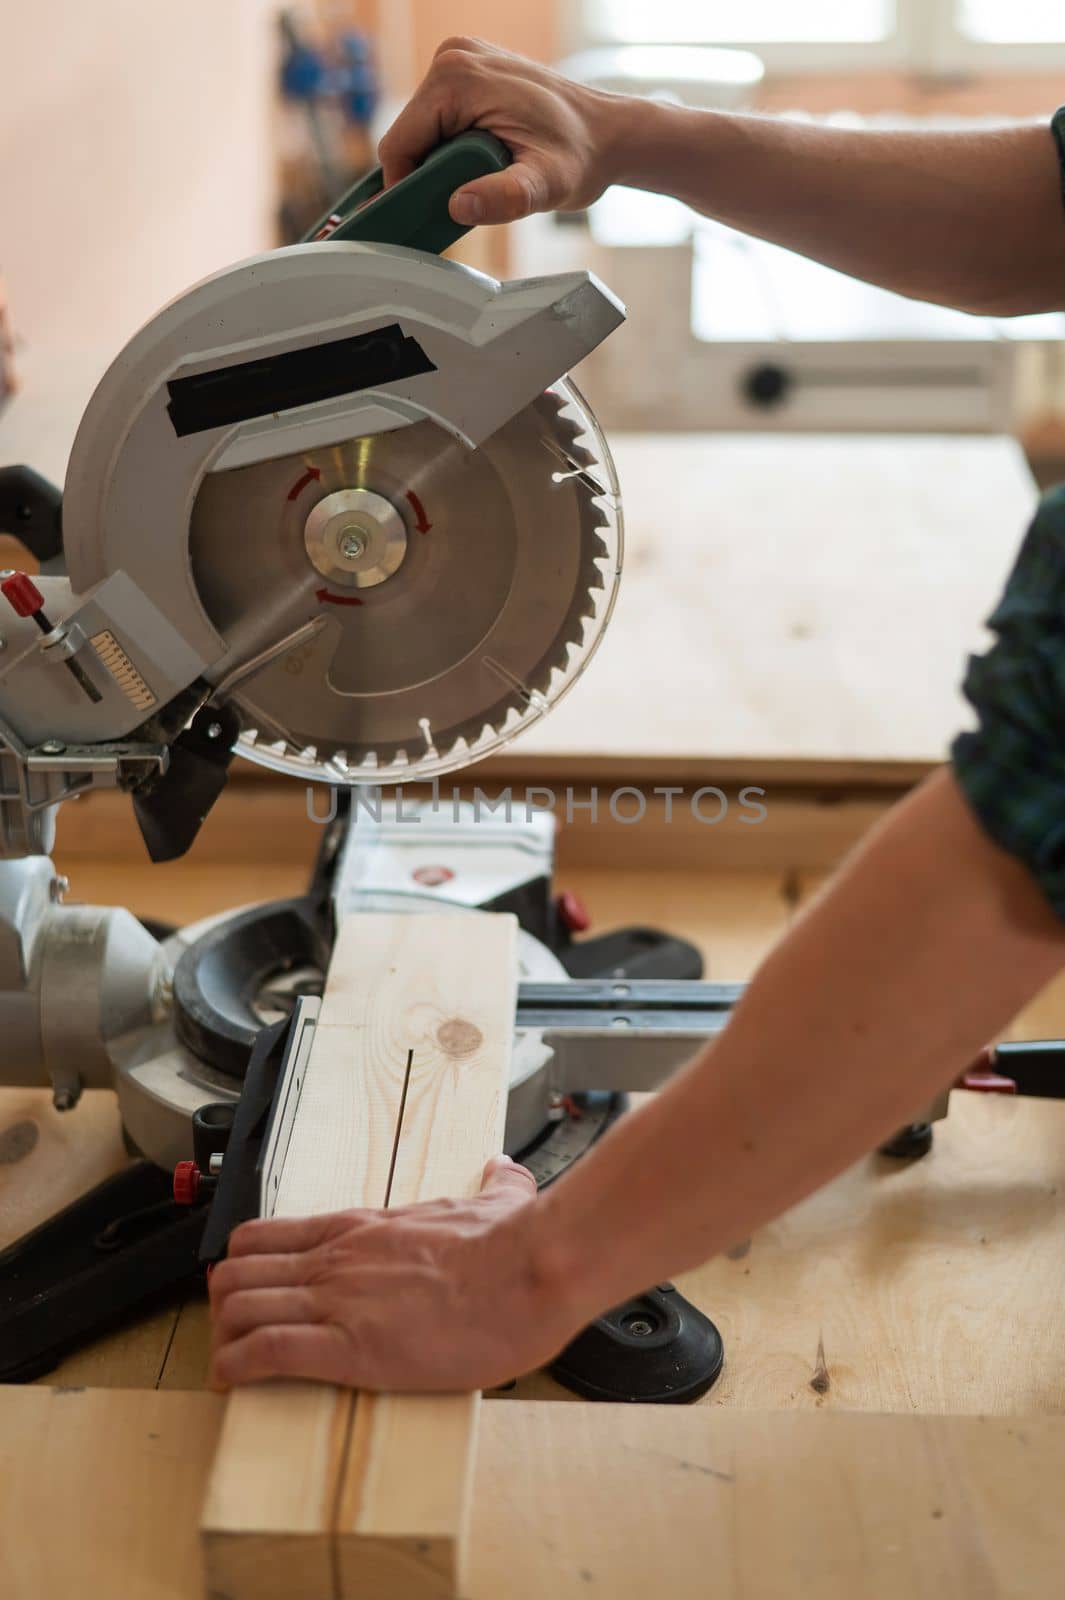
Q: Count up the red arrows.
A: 3